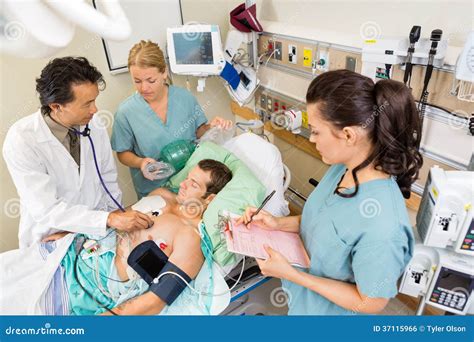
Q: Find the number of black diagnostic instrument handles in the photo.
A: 2